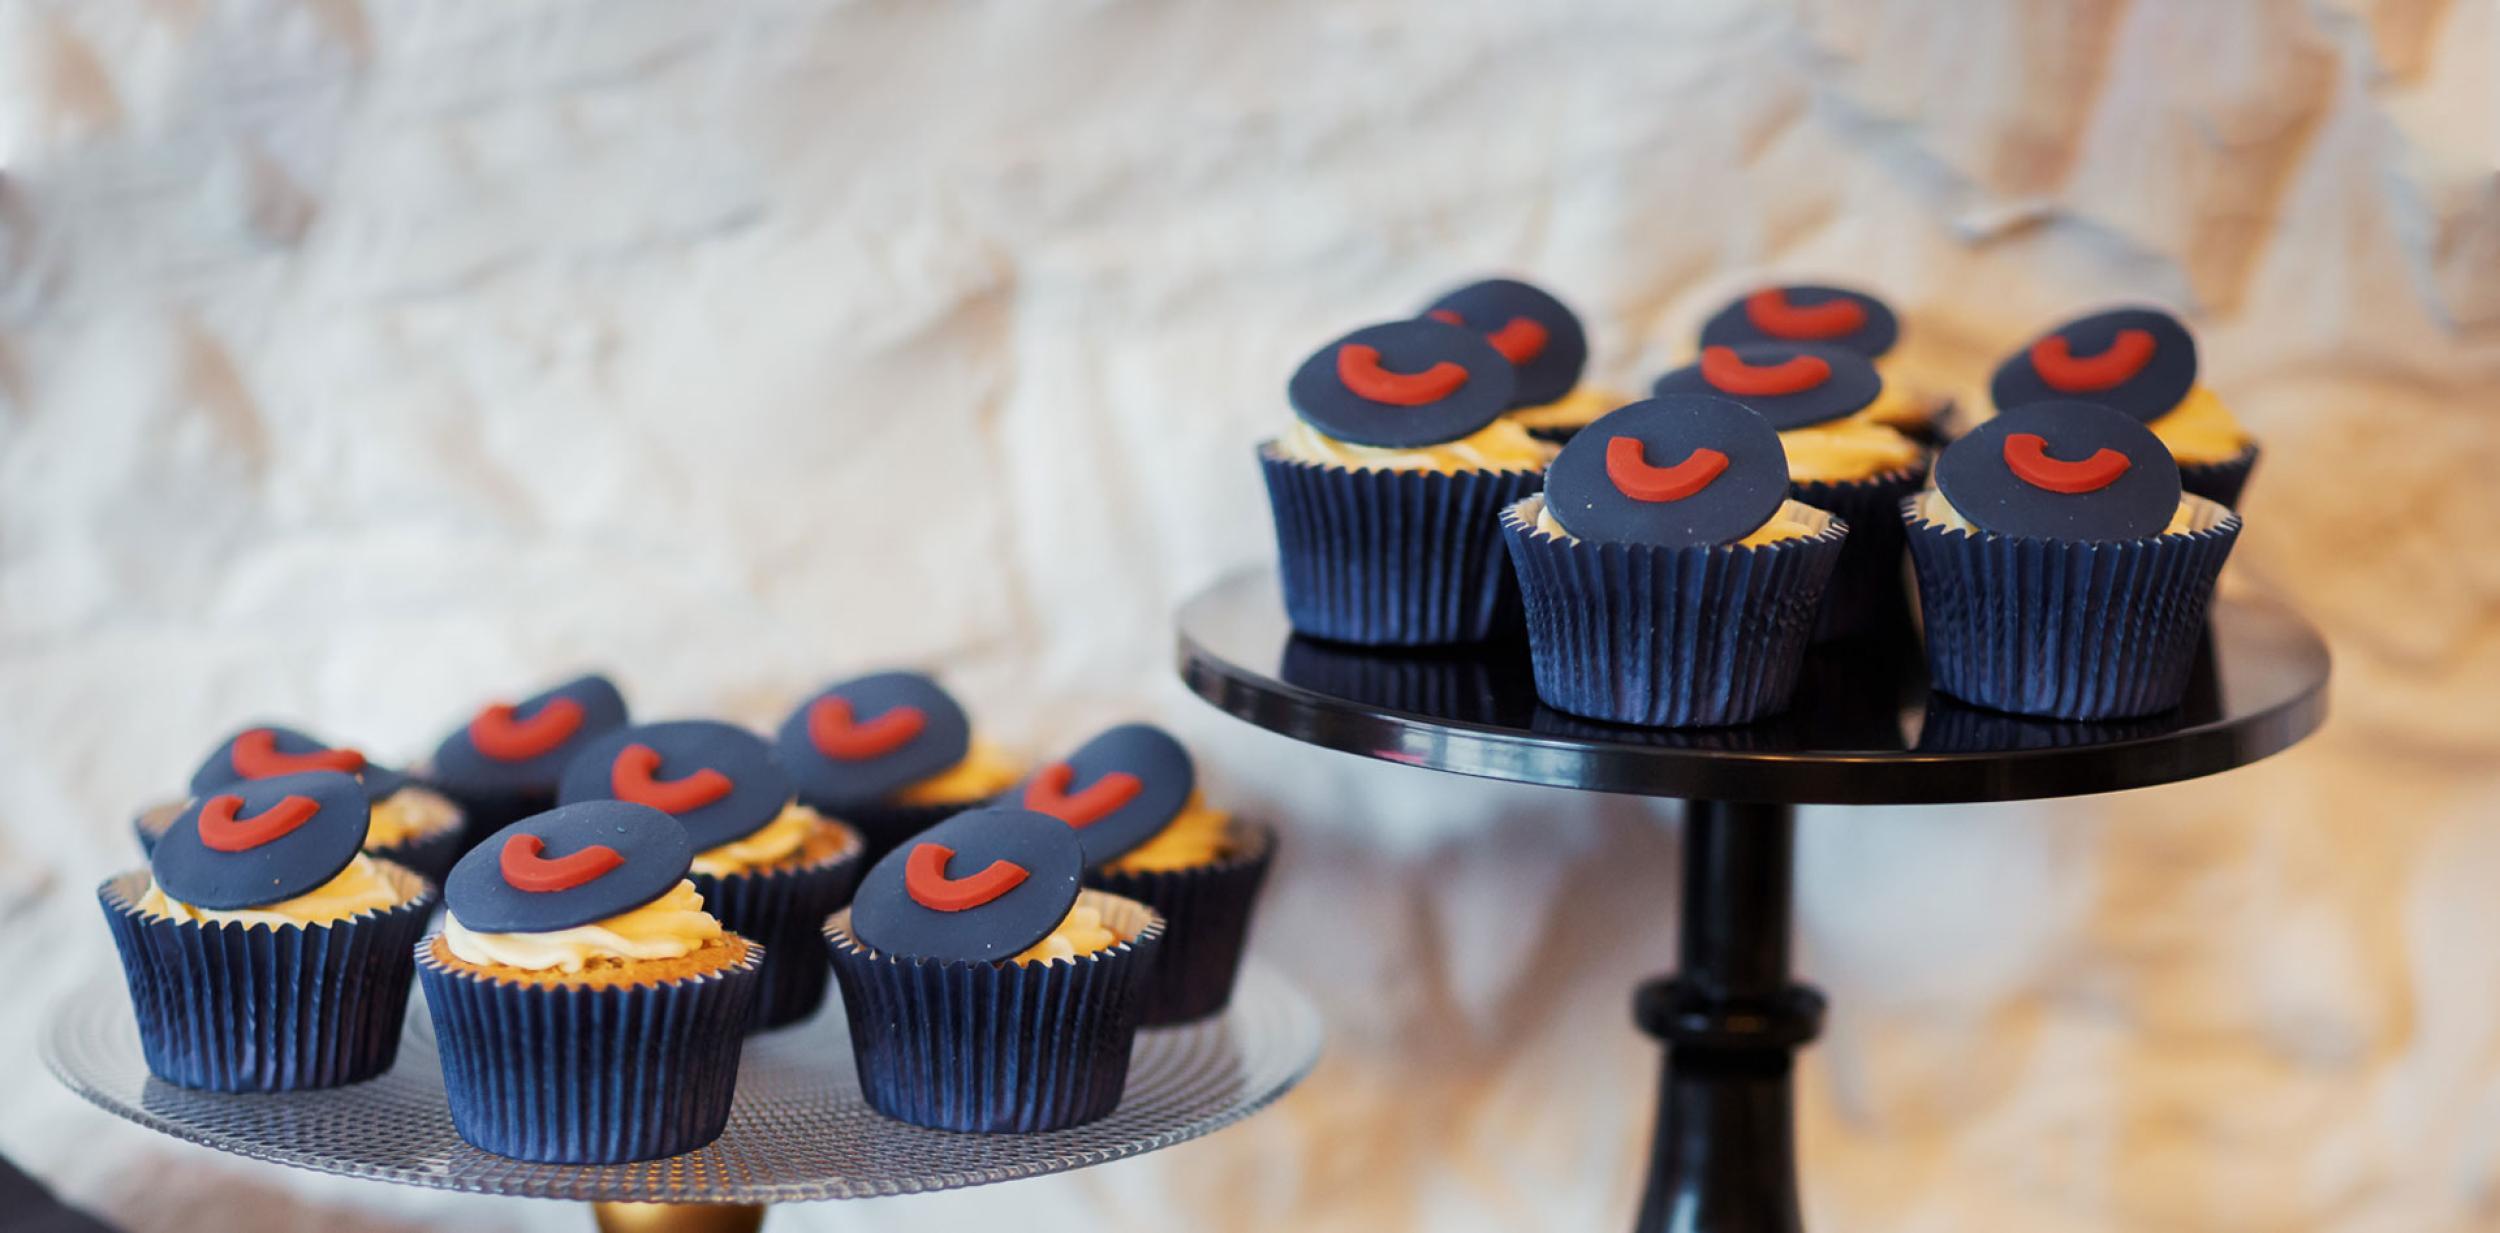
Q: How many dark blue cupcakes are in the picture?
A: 15